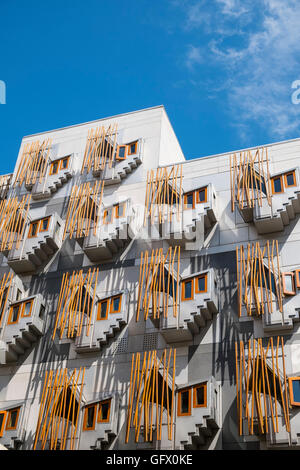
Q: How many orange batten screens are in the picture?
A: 13